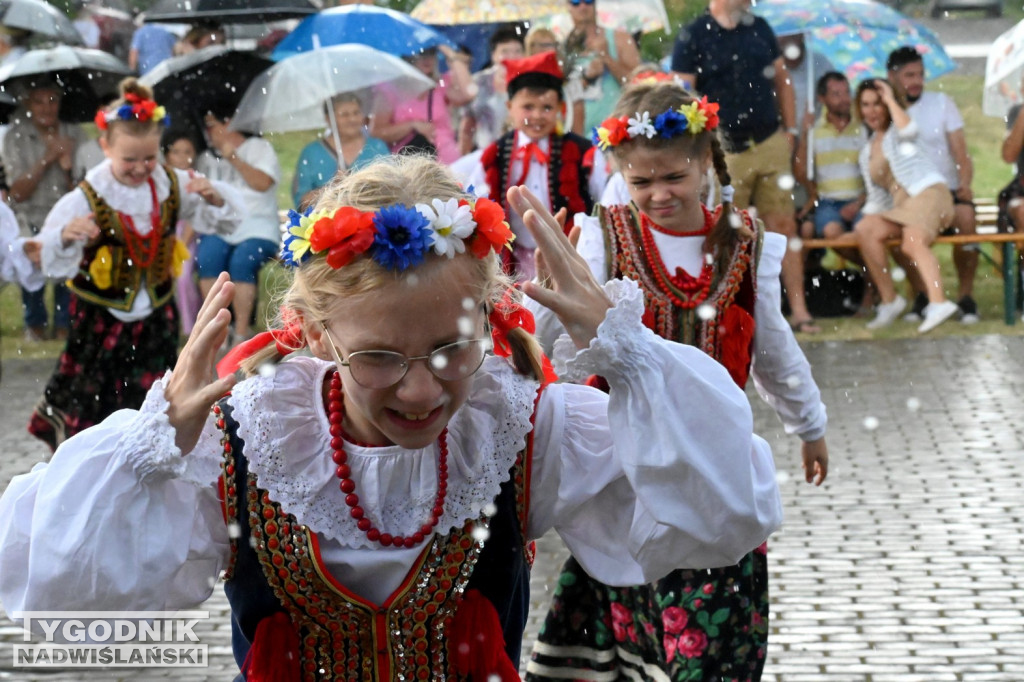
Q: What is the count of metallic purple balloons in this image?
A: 0